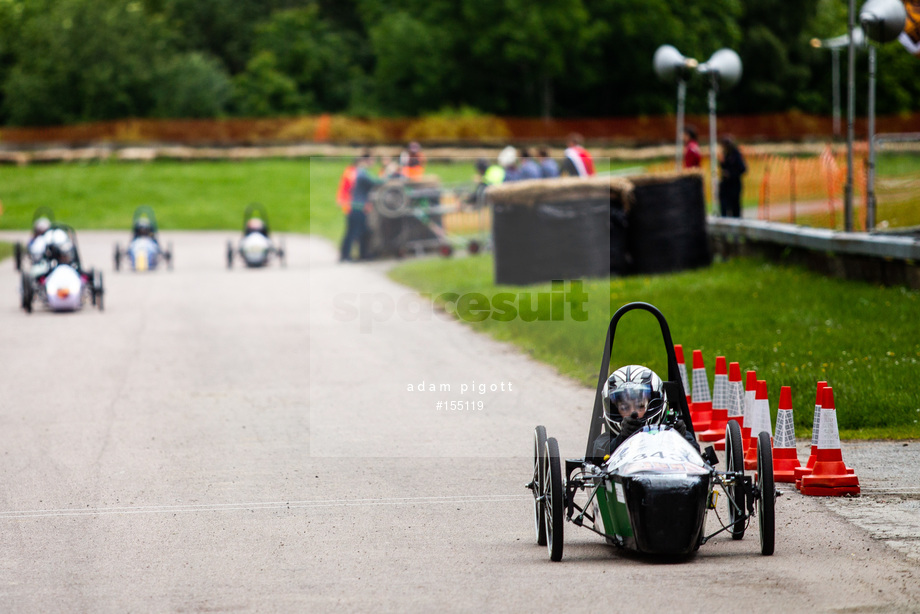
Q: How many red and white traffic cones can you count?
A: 9